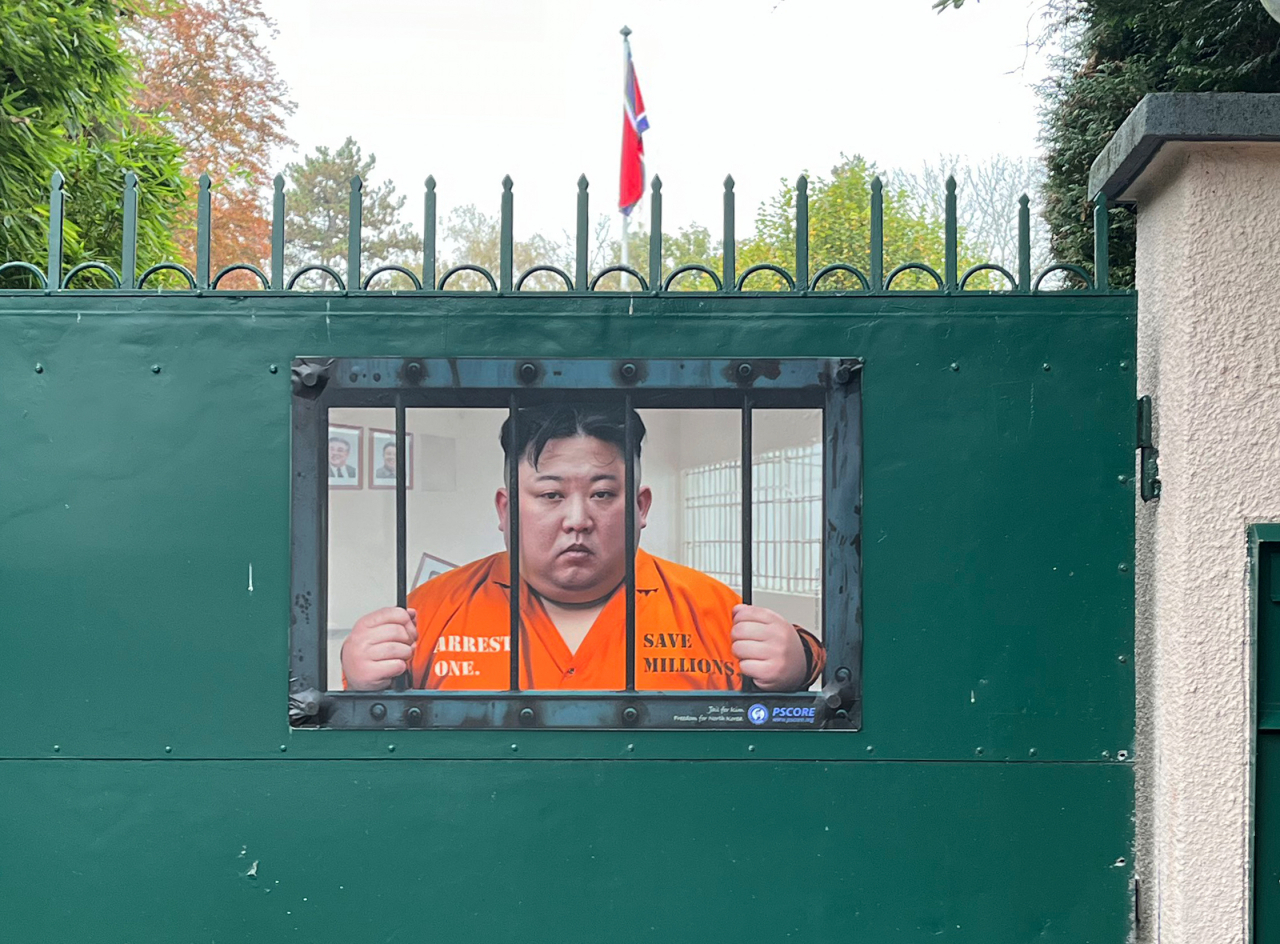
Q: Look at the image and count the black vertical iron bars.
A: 4